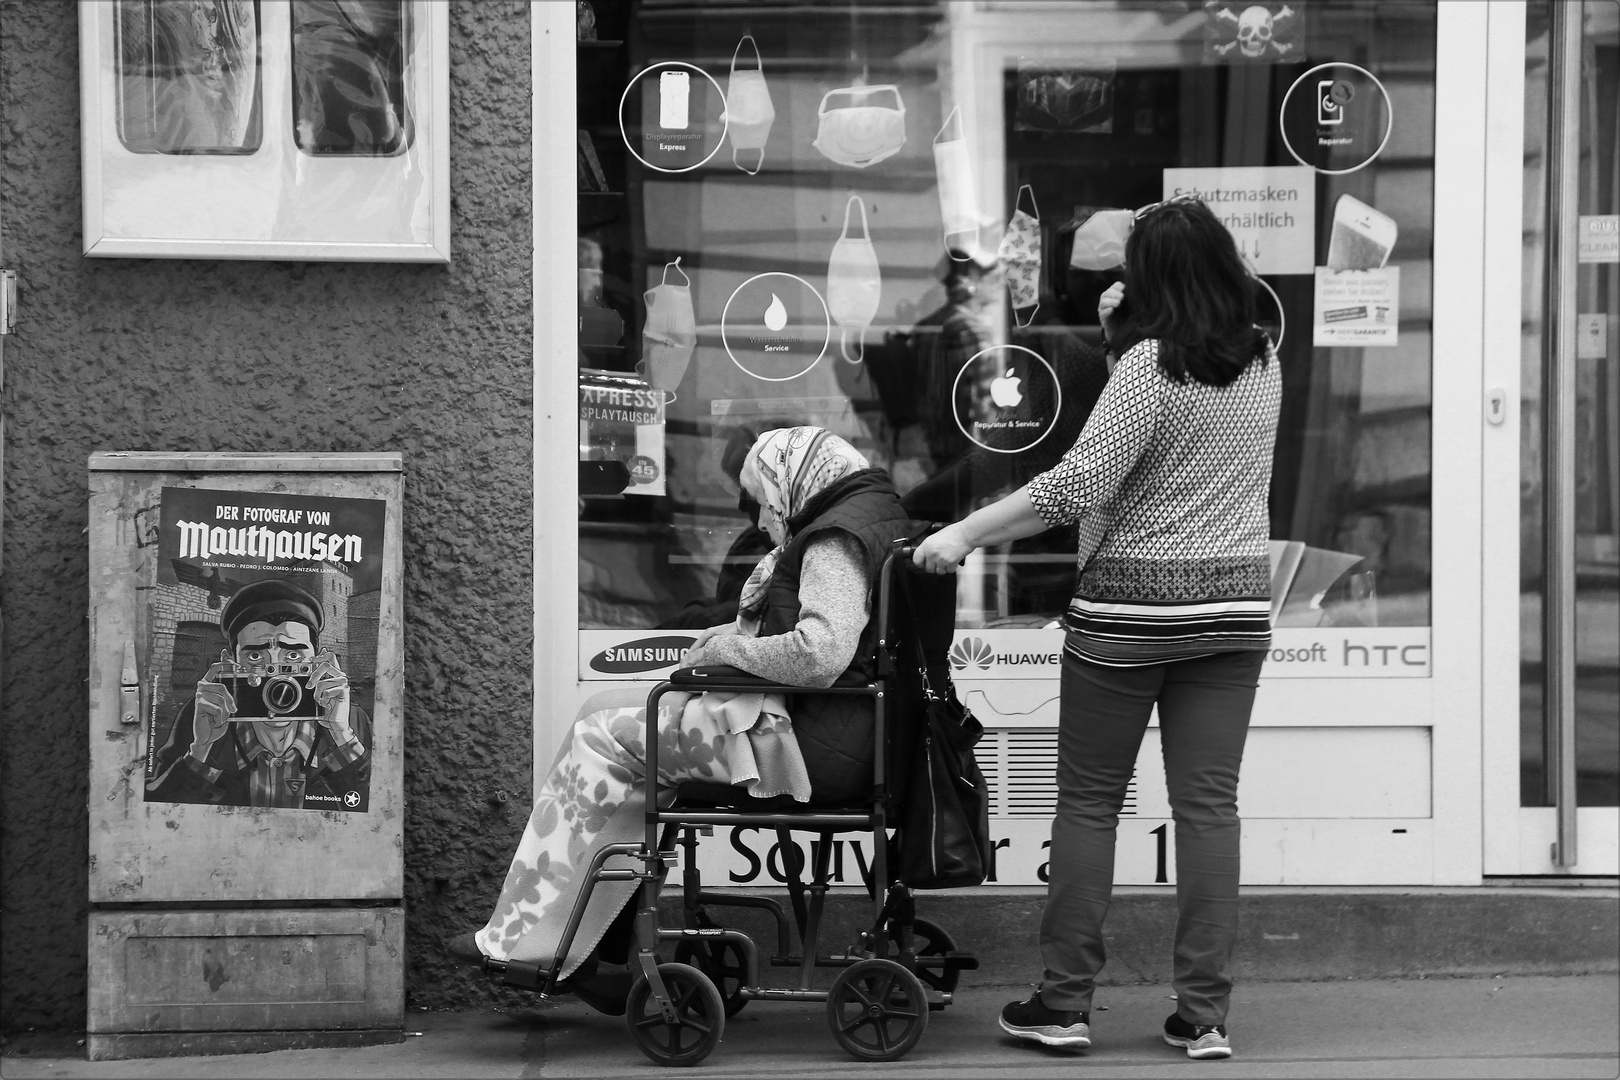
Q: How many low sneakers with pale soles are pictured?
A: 2